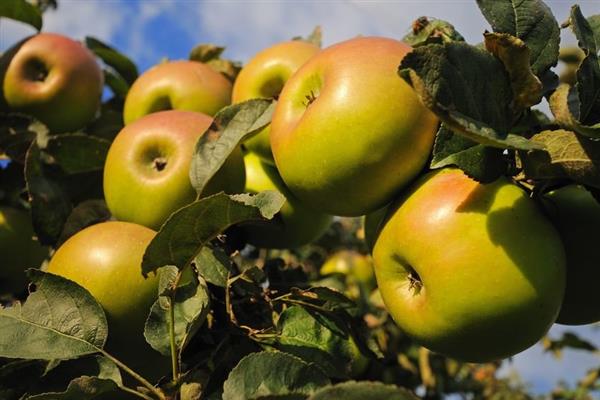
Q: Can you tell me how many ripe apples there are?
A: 7